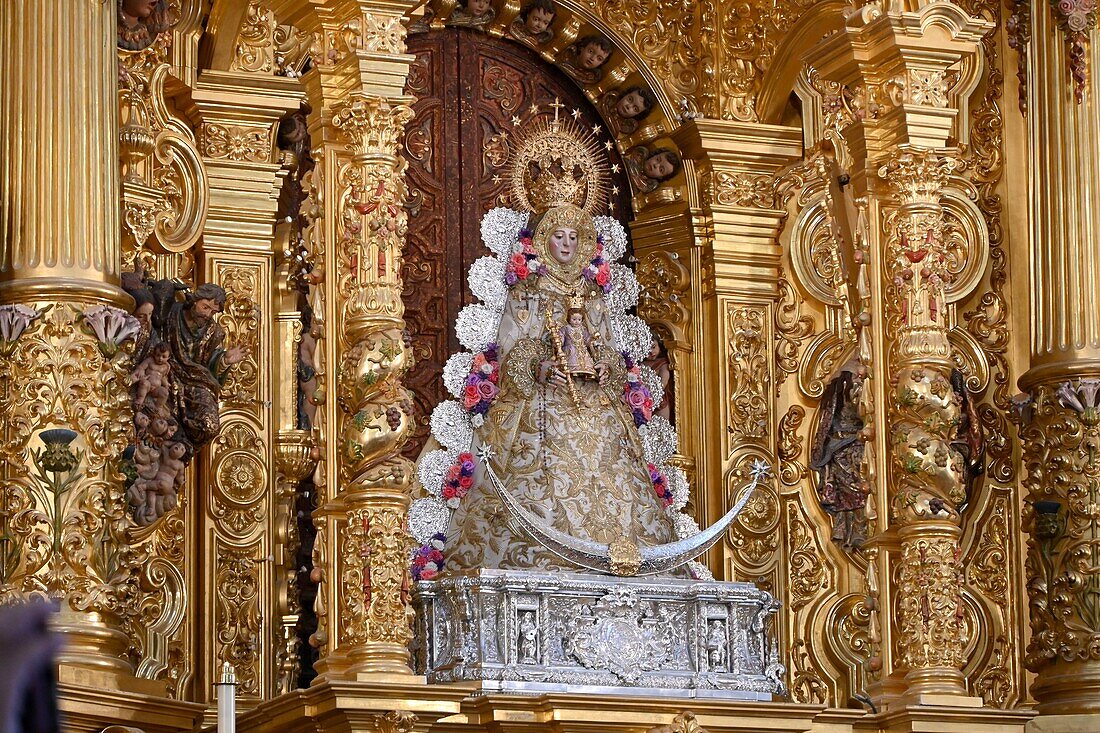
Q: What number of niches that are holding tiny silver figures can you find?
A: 2